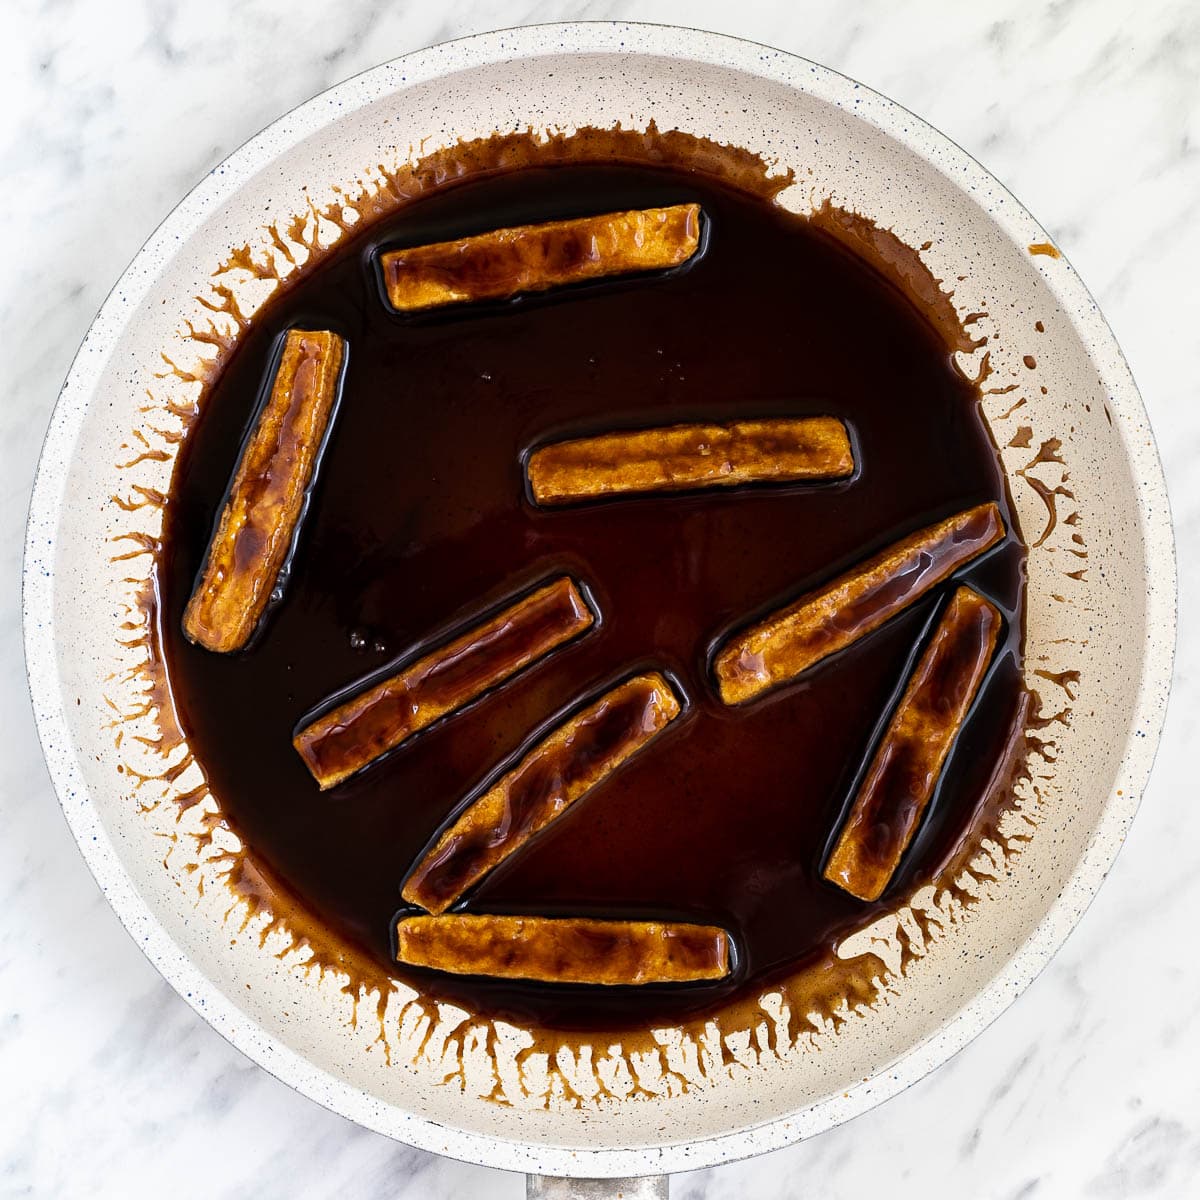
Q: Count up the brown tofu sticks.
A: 8